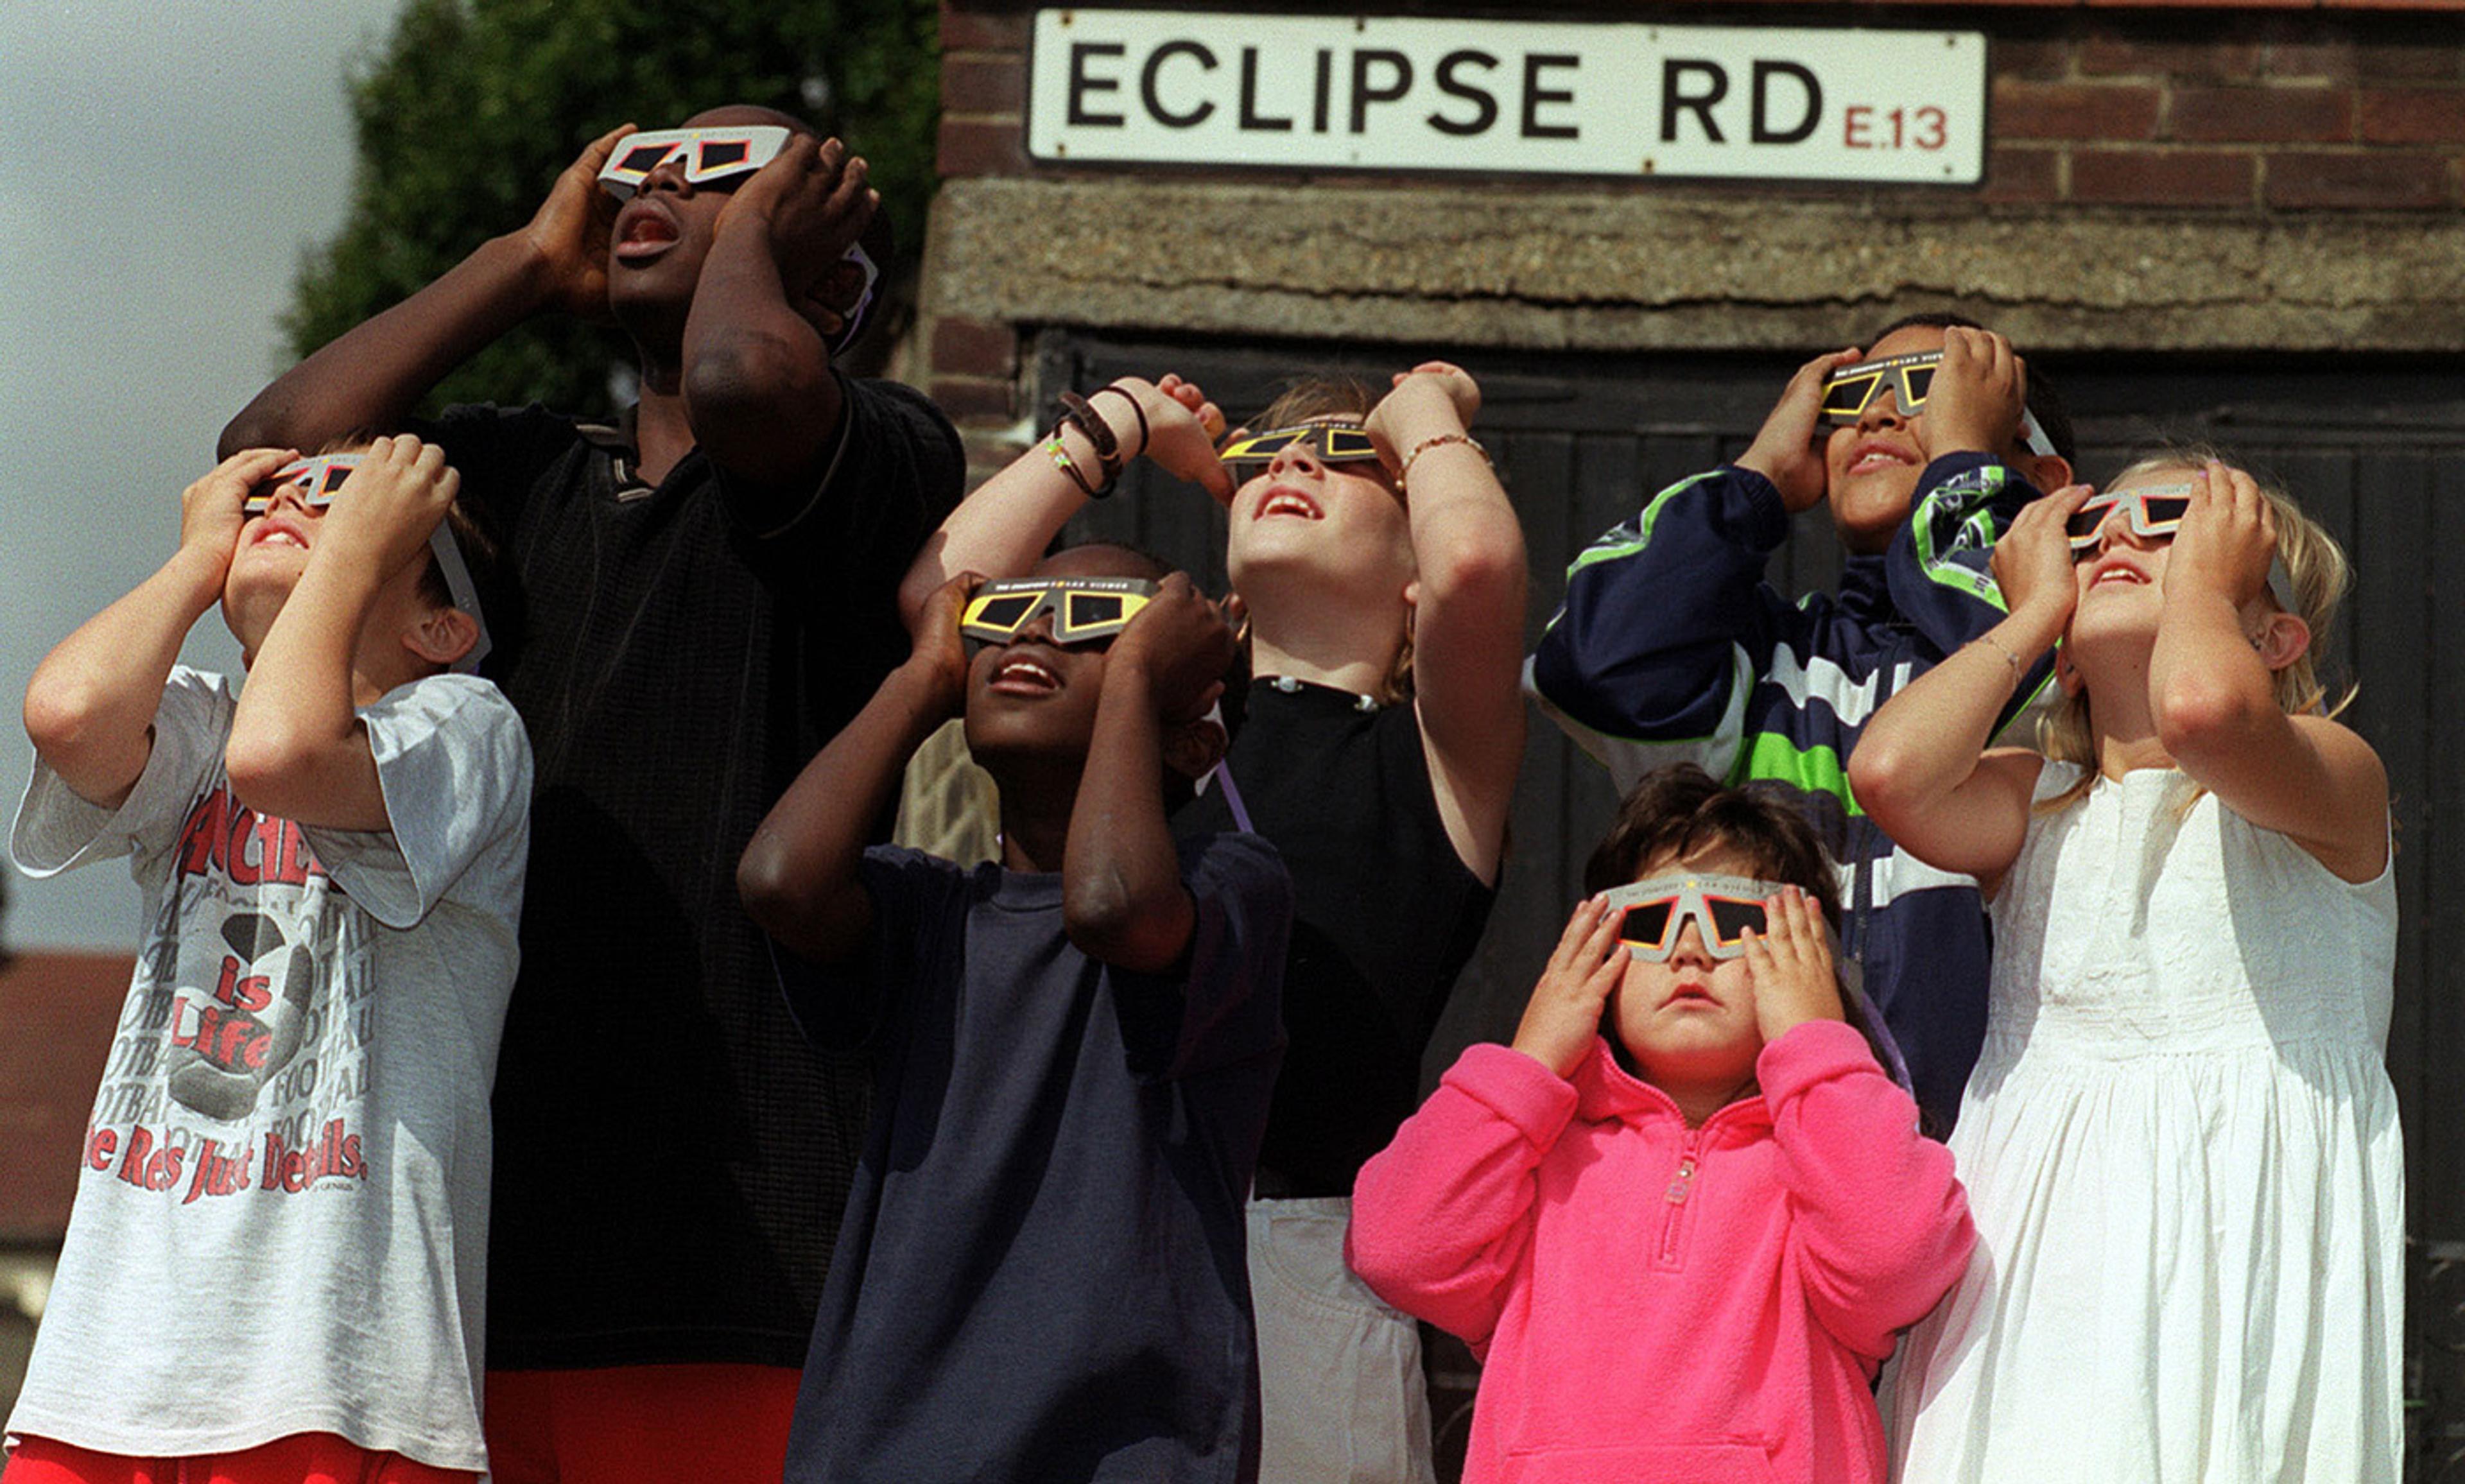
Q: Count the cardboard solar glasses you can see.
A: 7